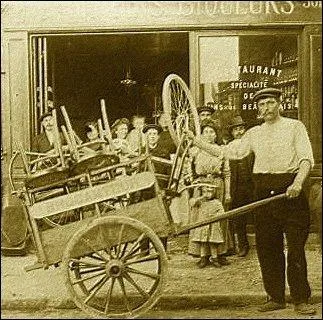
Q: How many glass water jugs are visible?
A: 0